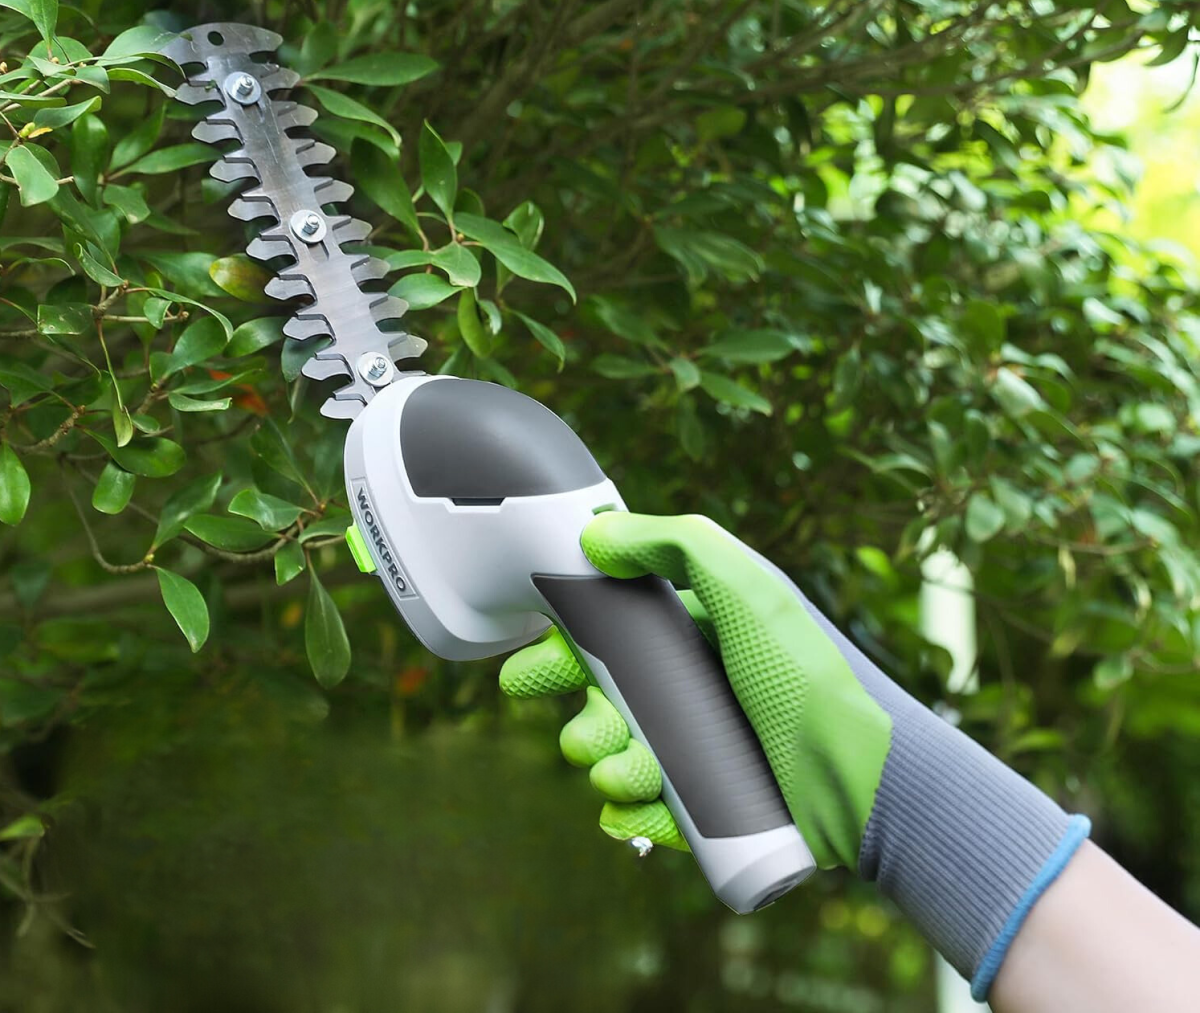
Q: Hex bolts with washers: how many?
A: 3